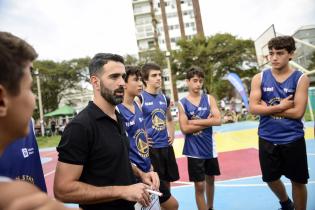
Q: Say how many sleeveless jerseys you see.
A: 5